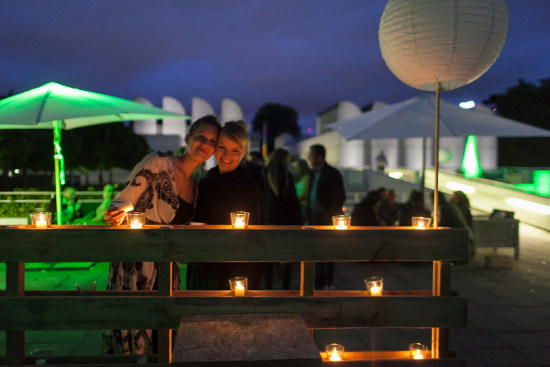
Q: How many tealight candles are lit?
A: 9